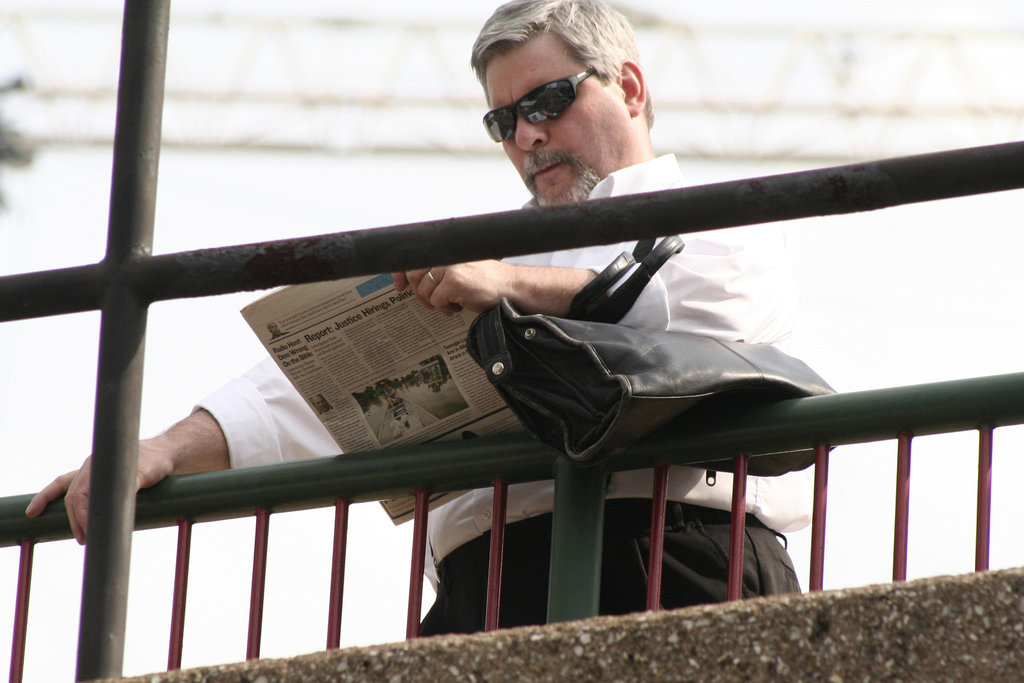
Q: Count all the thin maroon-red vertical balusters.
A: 11